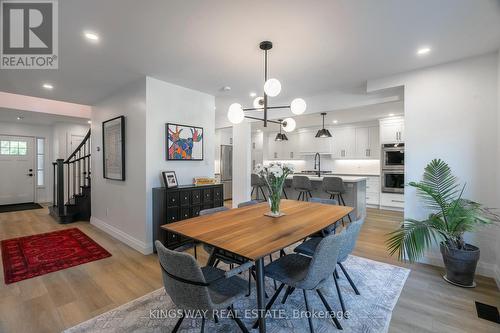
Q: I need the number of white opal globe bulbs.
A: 6